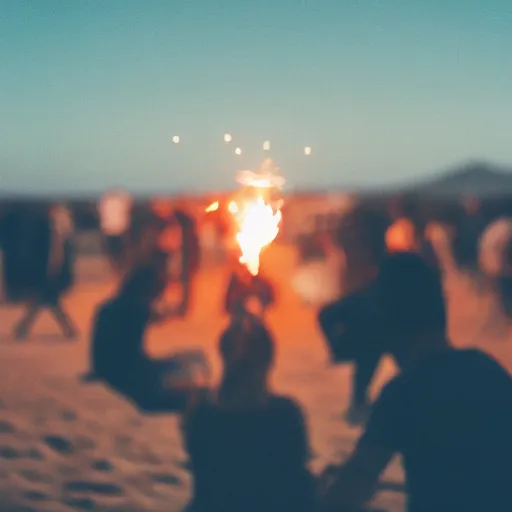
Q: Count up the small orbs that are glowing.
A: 5